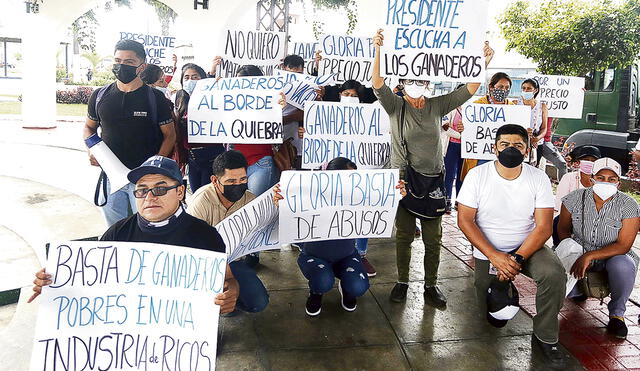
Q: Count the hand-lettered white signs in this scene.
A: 13